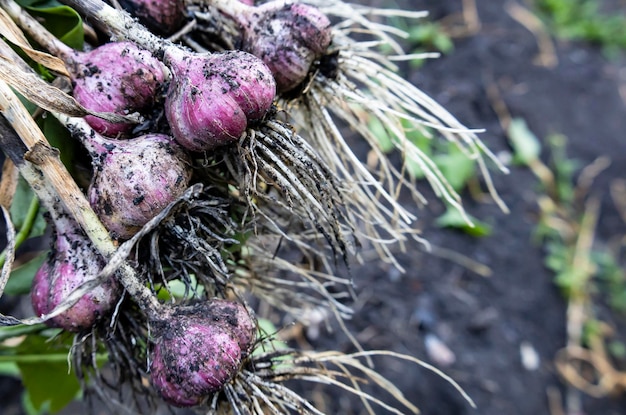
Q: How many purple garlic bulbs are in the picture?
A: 7